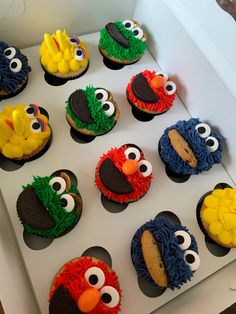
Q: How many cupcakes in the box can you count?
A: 12